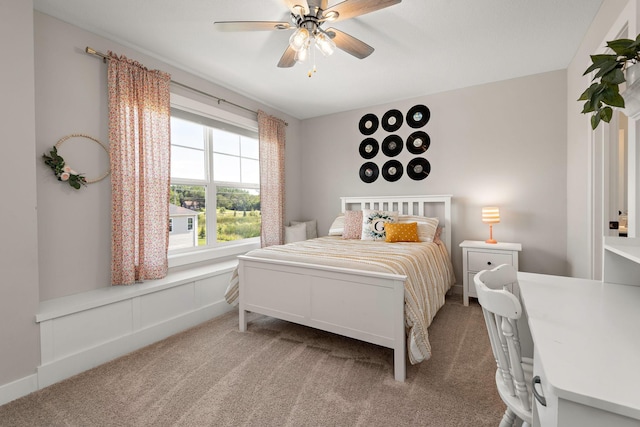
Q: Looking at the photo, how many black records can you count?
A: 9